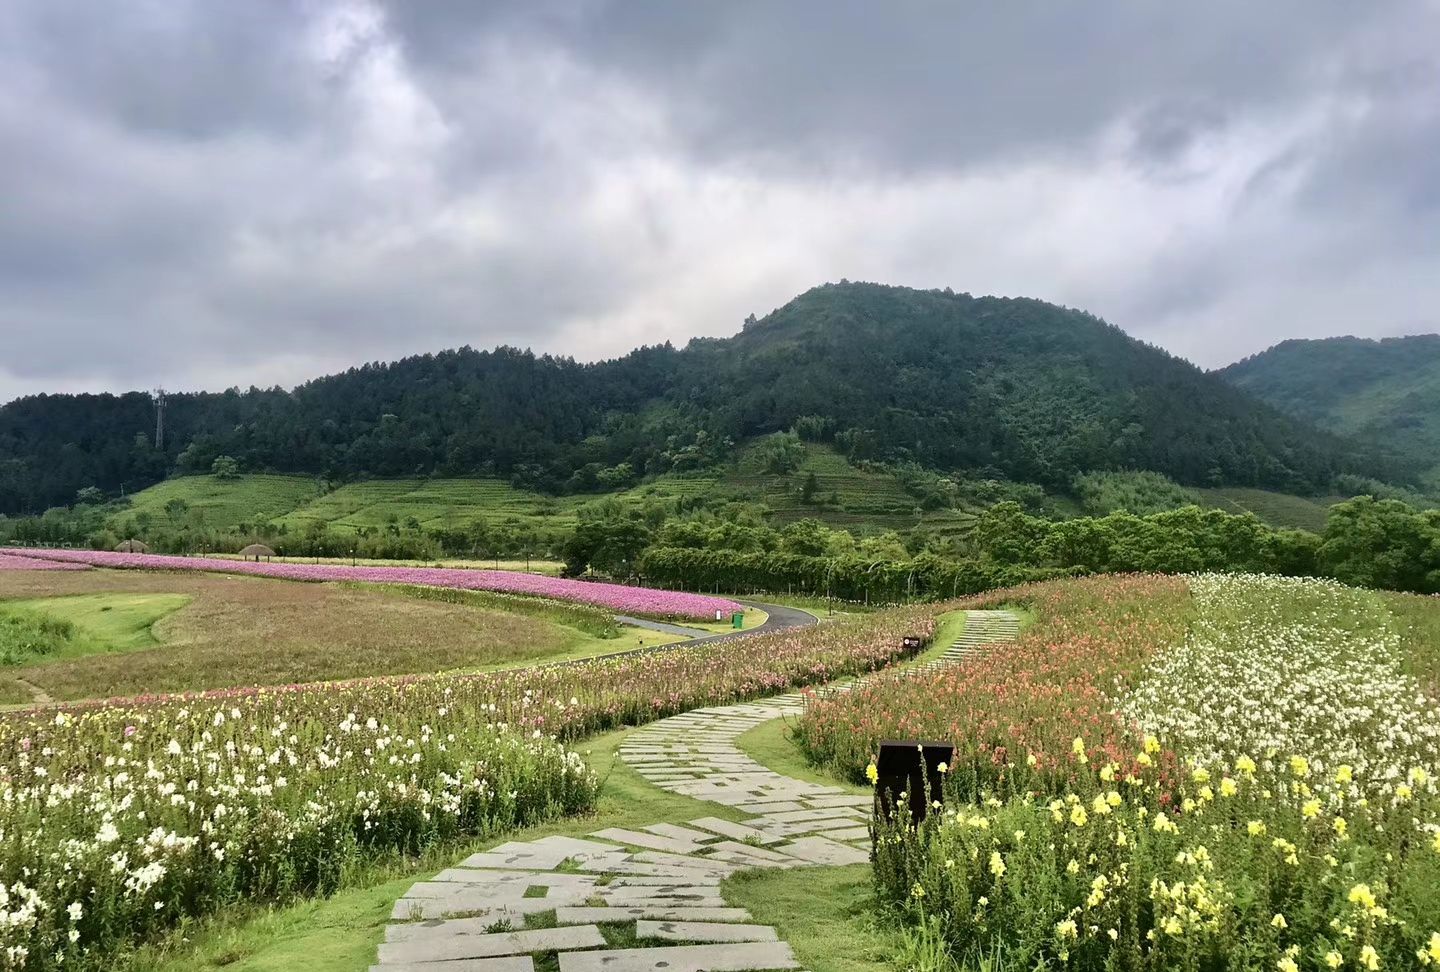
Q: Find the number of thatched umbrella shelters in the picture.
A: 2